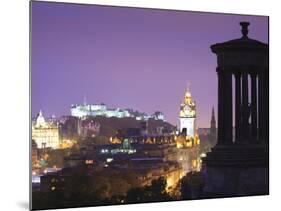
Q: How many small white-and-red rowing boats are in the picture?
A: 0